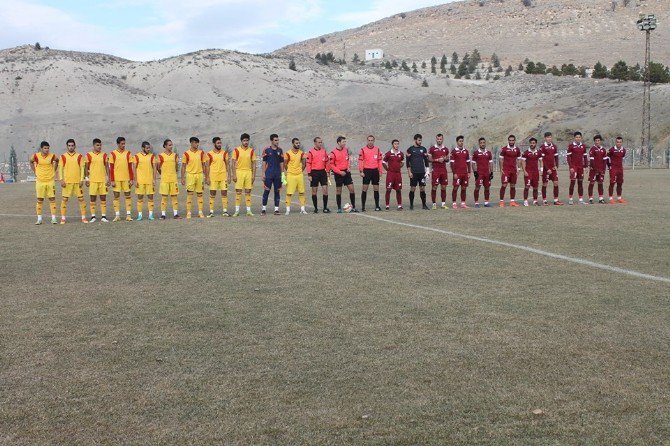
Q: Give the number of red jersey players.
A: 10